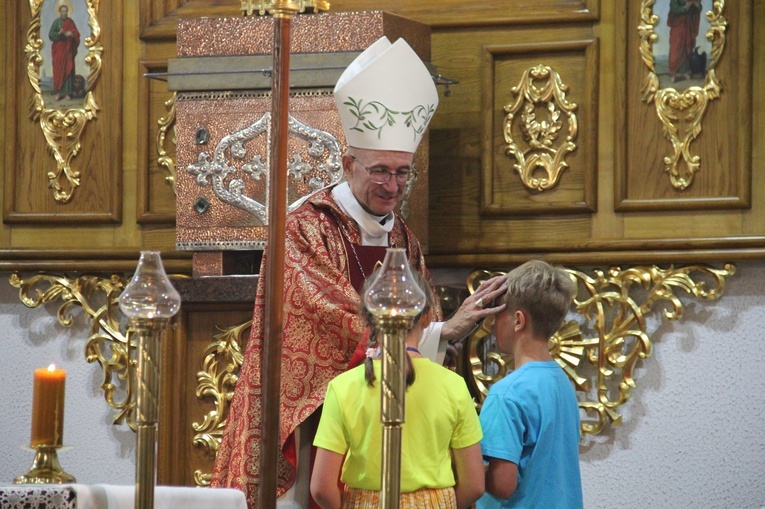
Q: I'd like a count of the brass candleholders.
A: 3